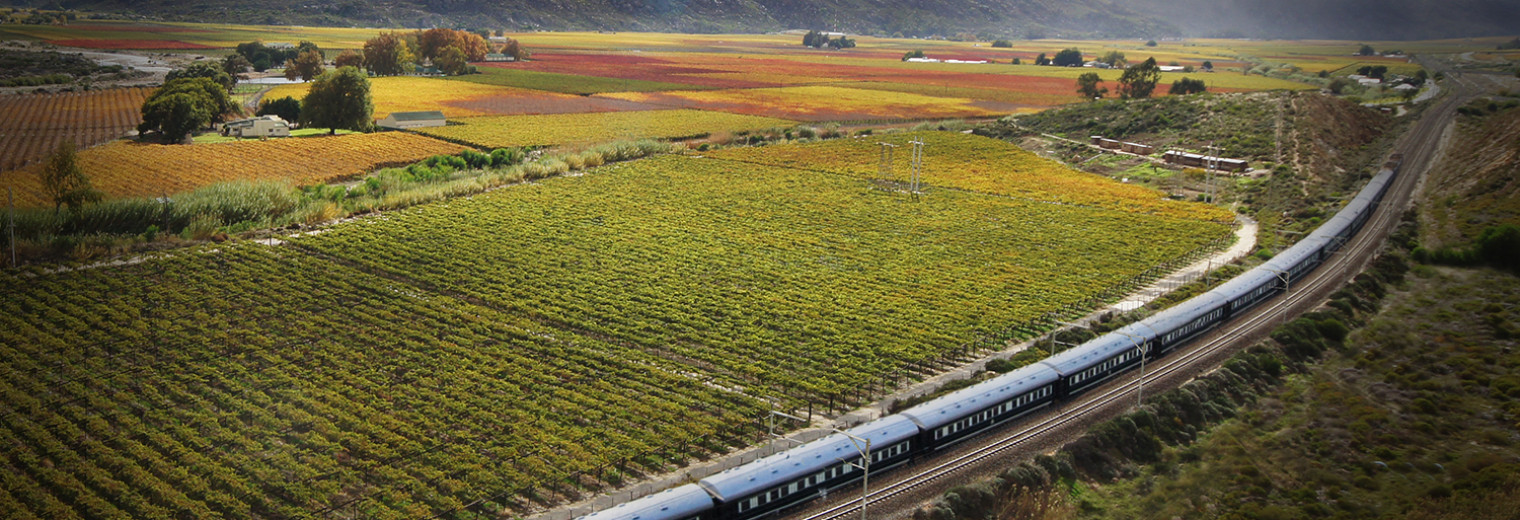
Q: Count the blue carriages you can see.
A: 11